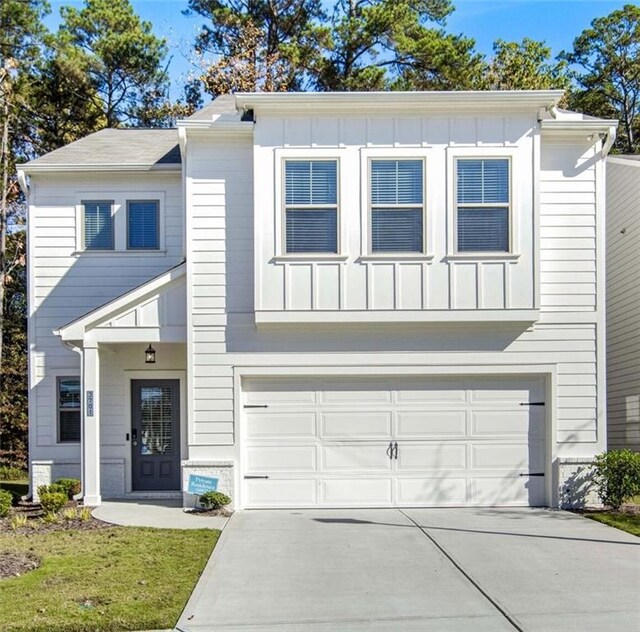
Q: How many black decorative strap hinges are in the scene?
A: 4